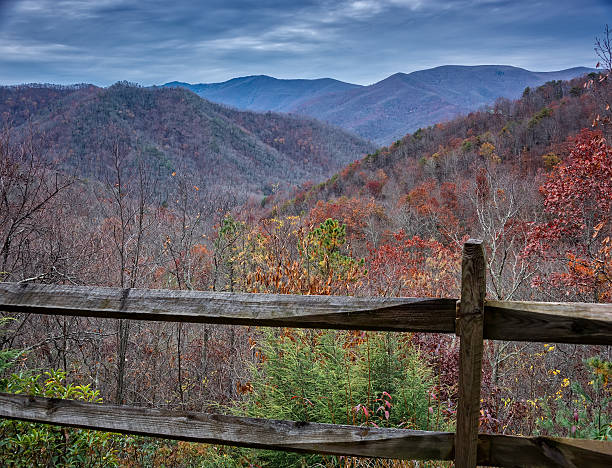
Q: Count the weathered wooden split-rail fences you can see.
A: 1